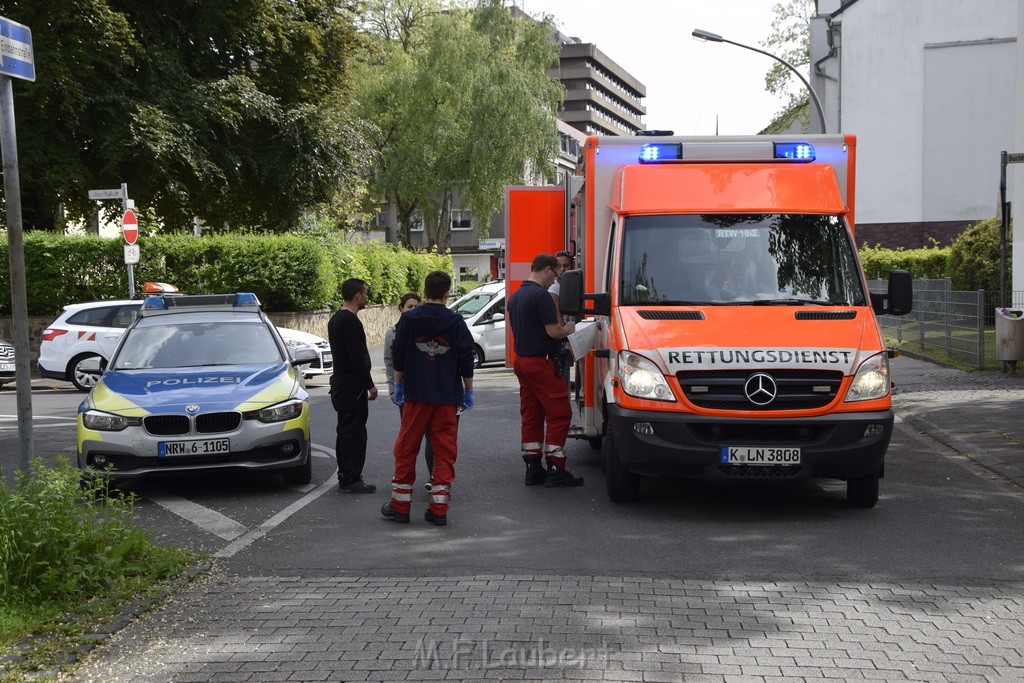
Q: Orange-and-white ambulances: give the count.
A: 1